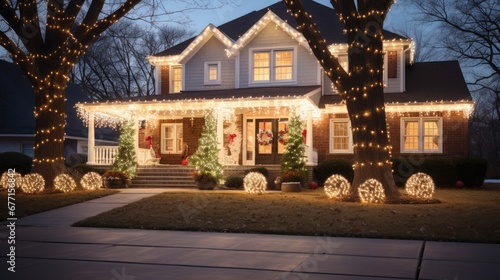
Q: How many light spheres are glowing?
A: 8